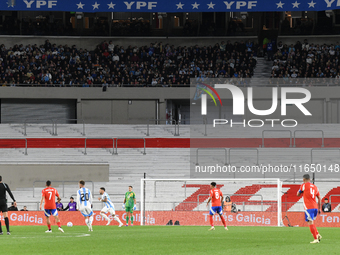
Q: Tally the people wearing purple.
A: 2